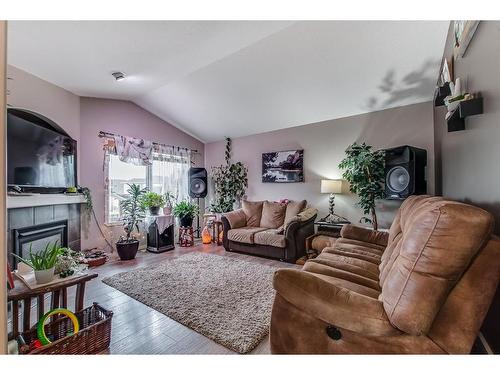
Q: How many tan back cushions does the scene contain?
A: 3